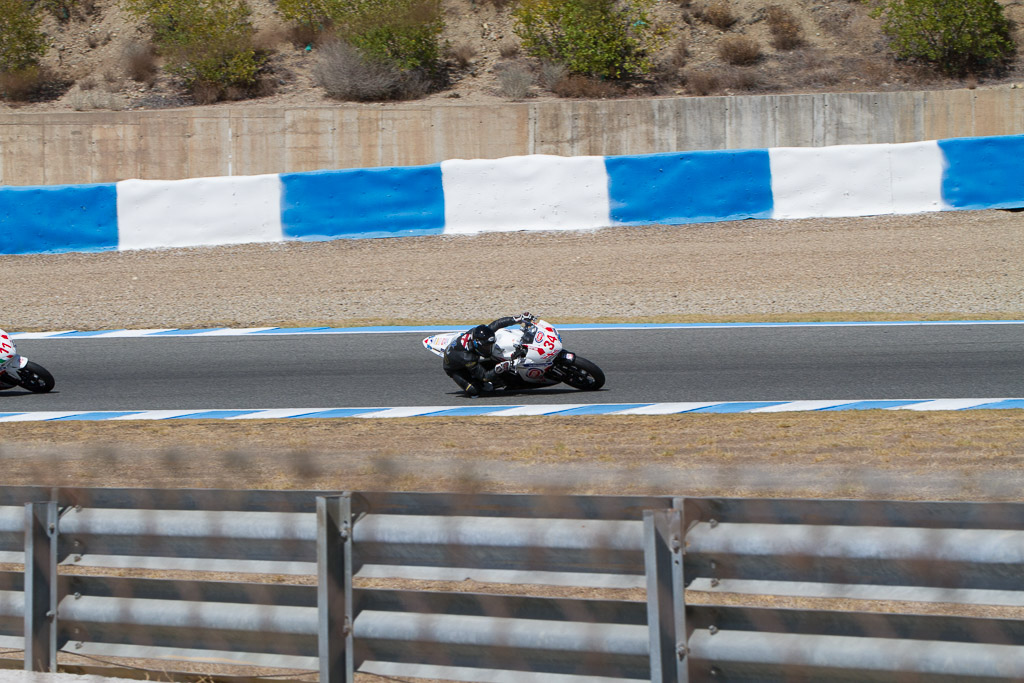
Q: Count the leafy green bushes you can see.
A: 5